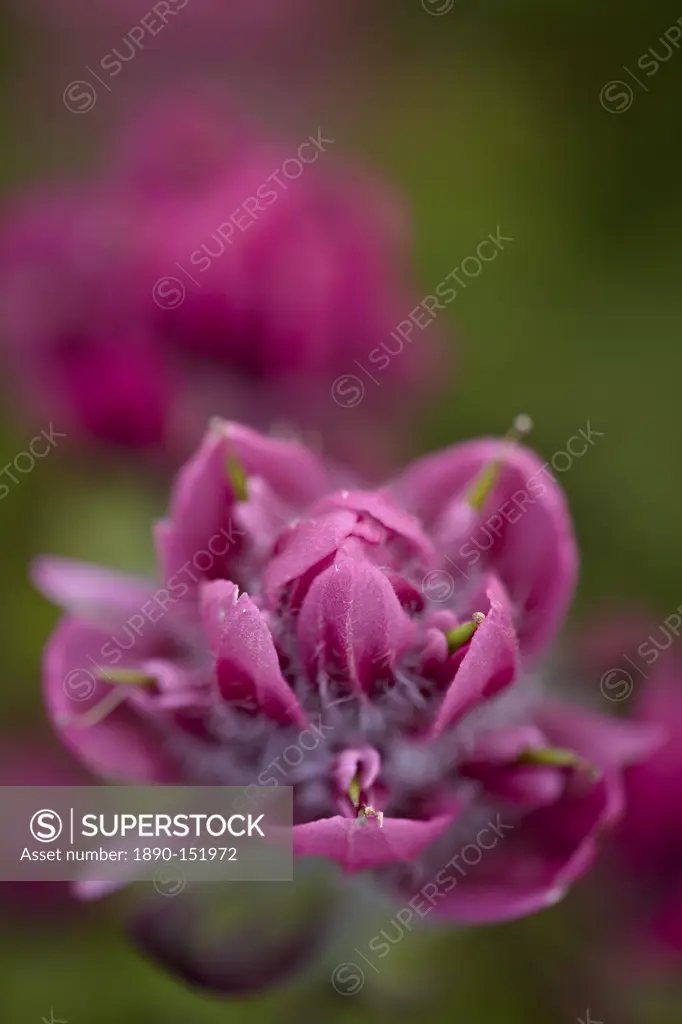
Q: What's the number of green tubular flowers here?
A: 6